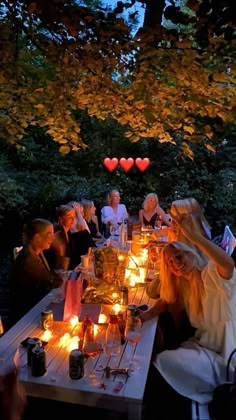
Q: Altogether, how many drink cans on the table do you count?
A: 6